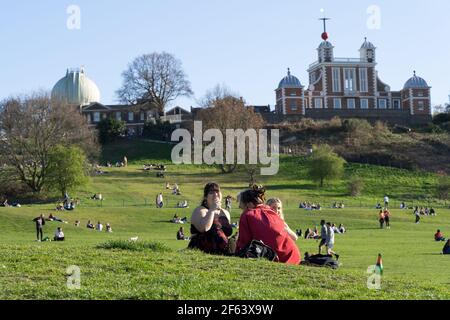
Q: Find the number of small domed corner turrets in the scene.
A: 4